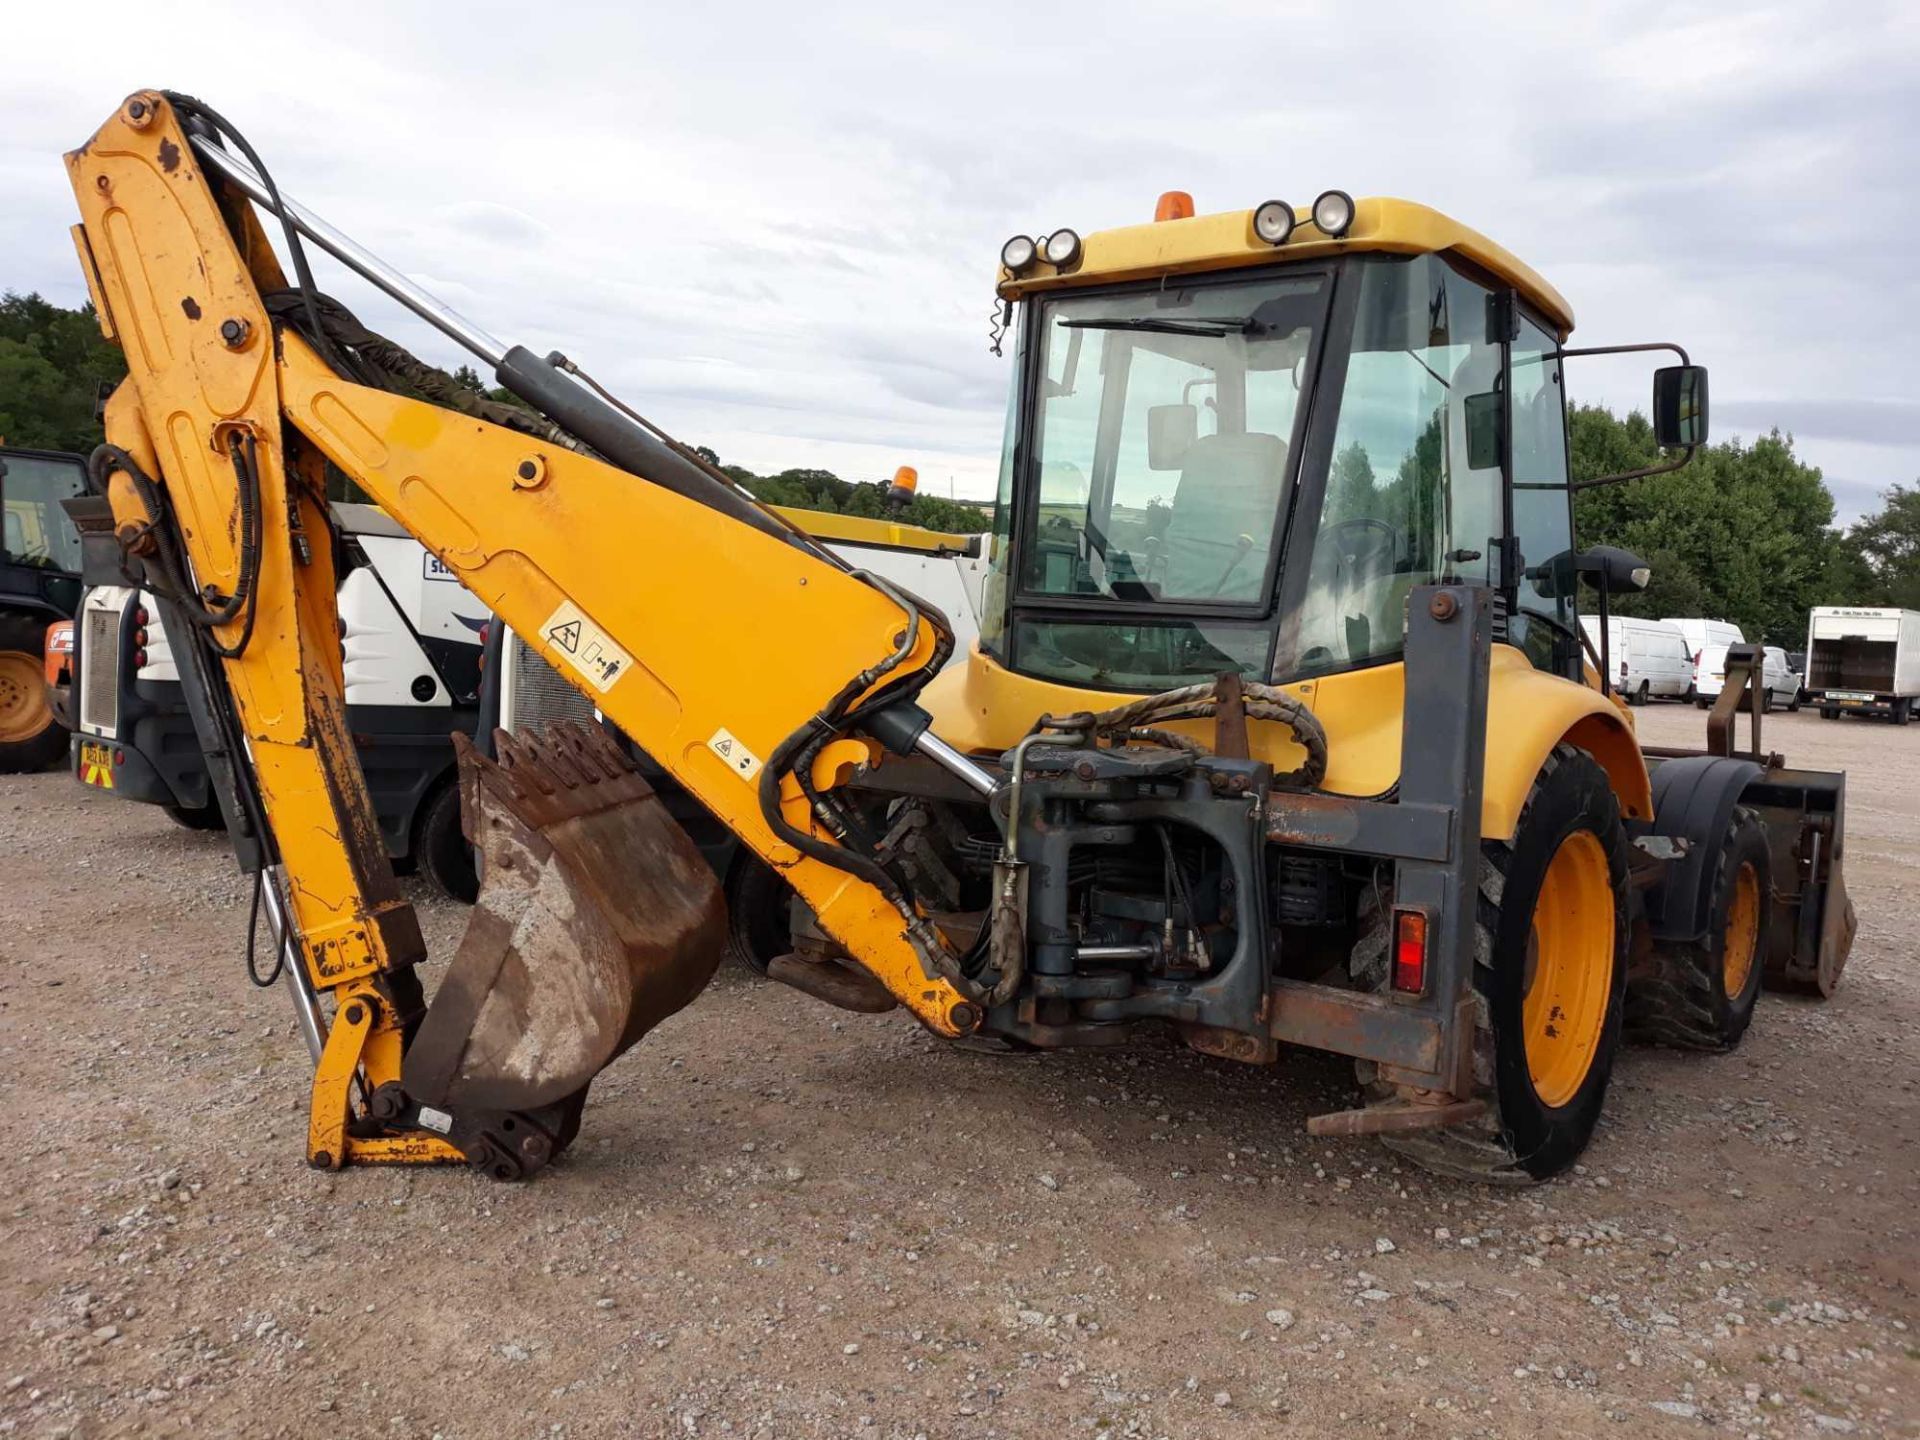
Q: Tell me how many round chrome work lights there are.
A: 4